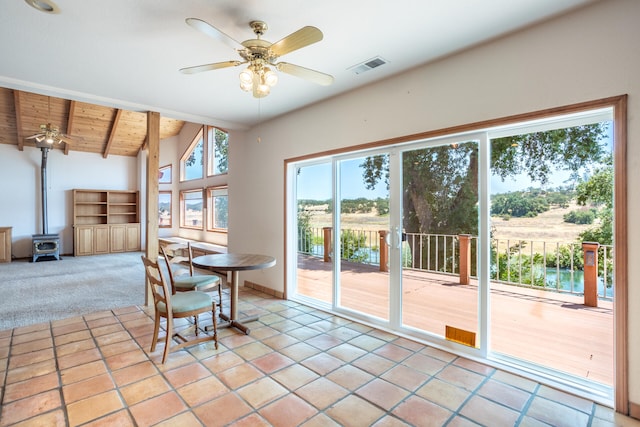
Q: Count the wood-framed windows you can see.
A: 6